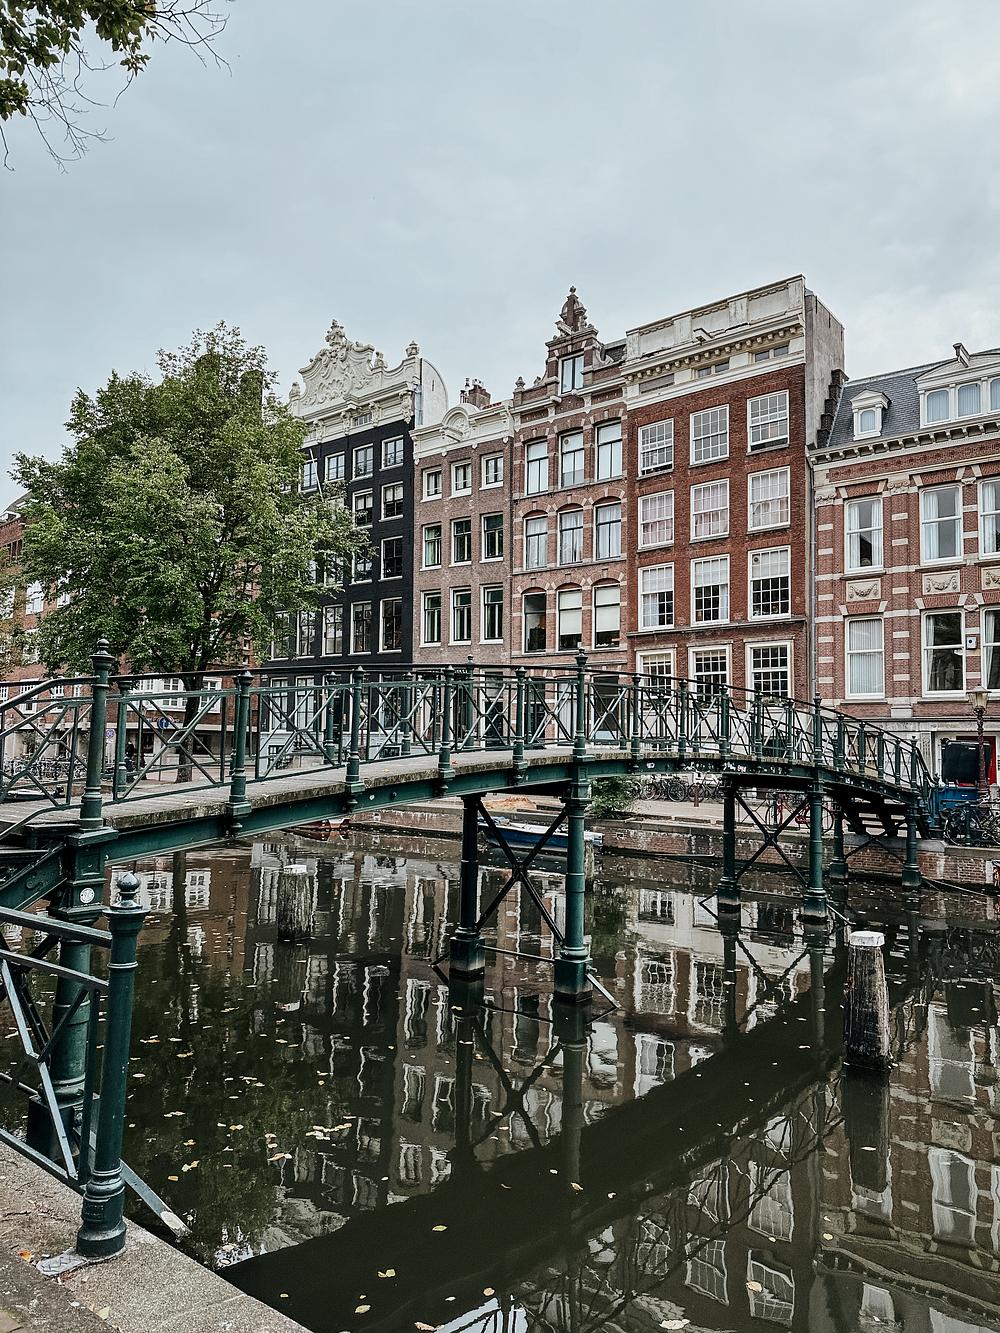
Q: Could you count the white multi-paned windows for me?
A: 12